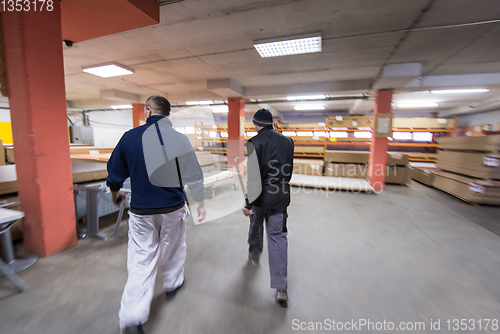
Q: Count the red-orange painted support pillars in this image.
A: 4